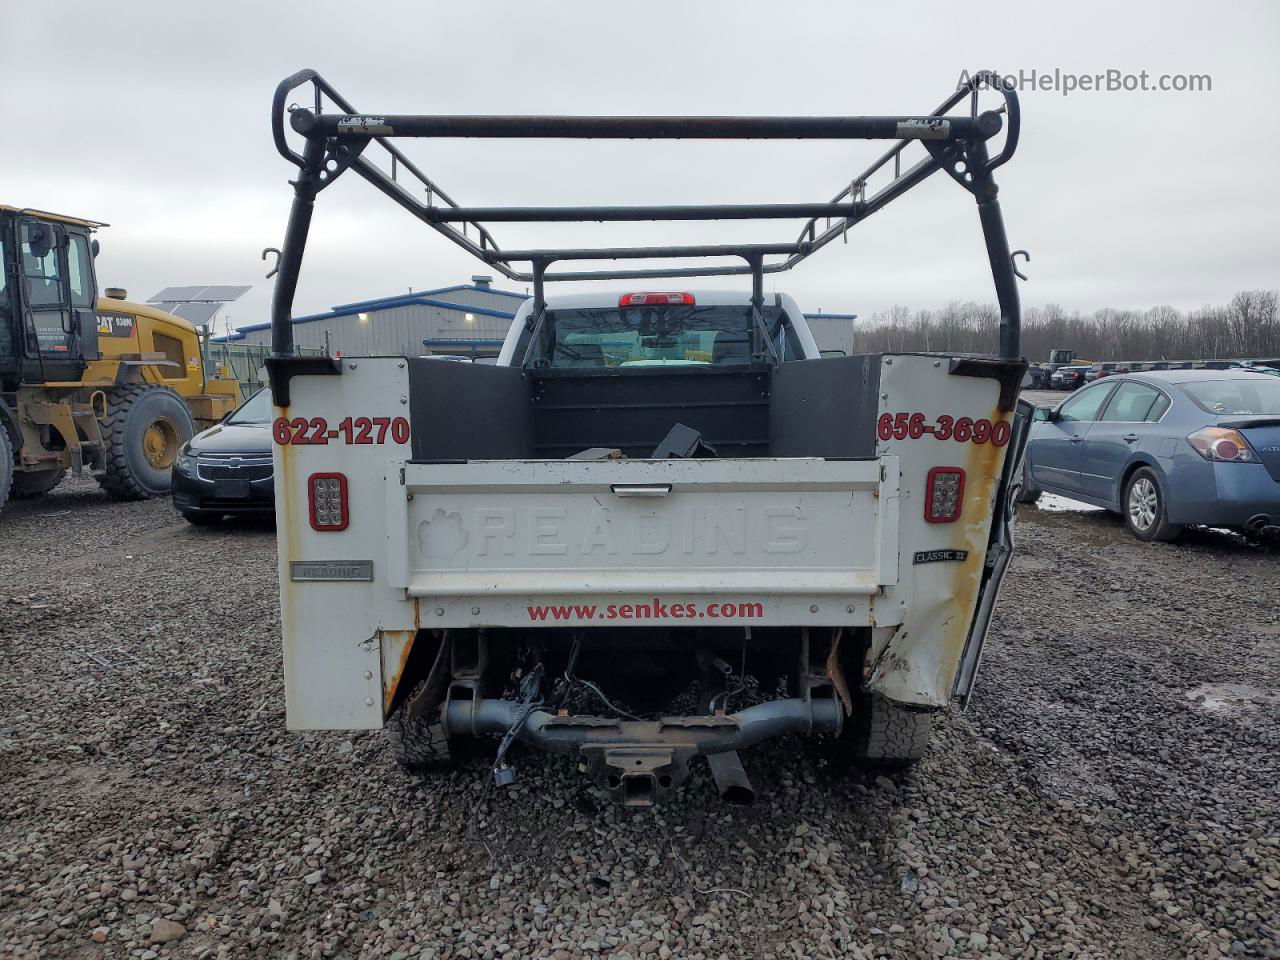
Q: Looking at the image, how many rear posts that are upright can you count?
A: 2